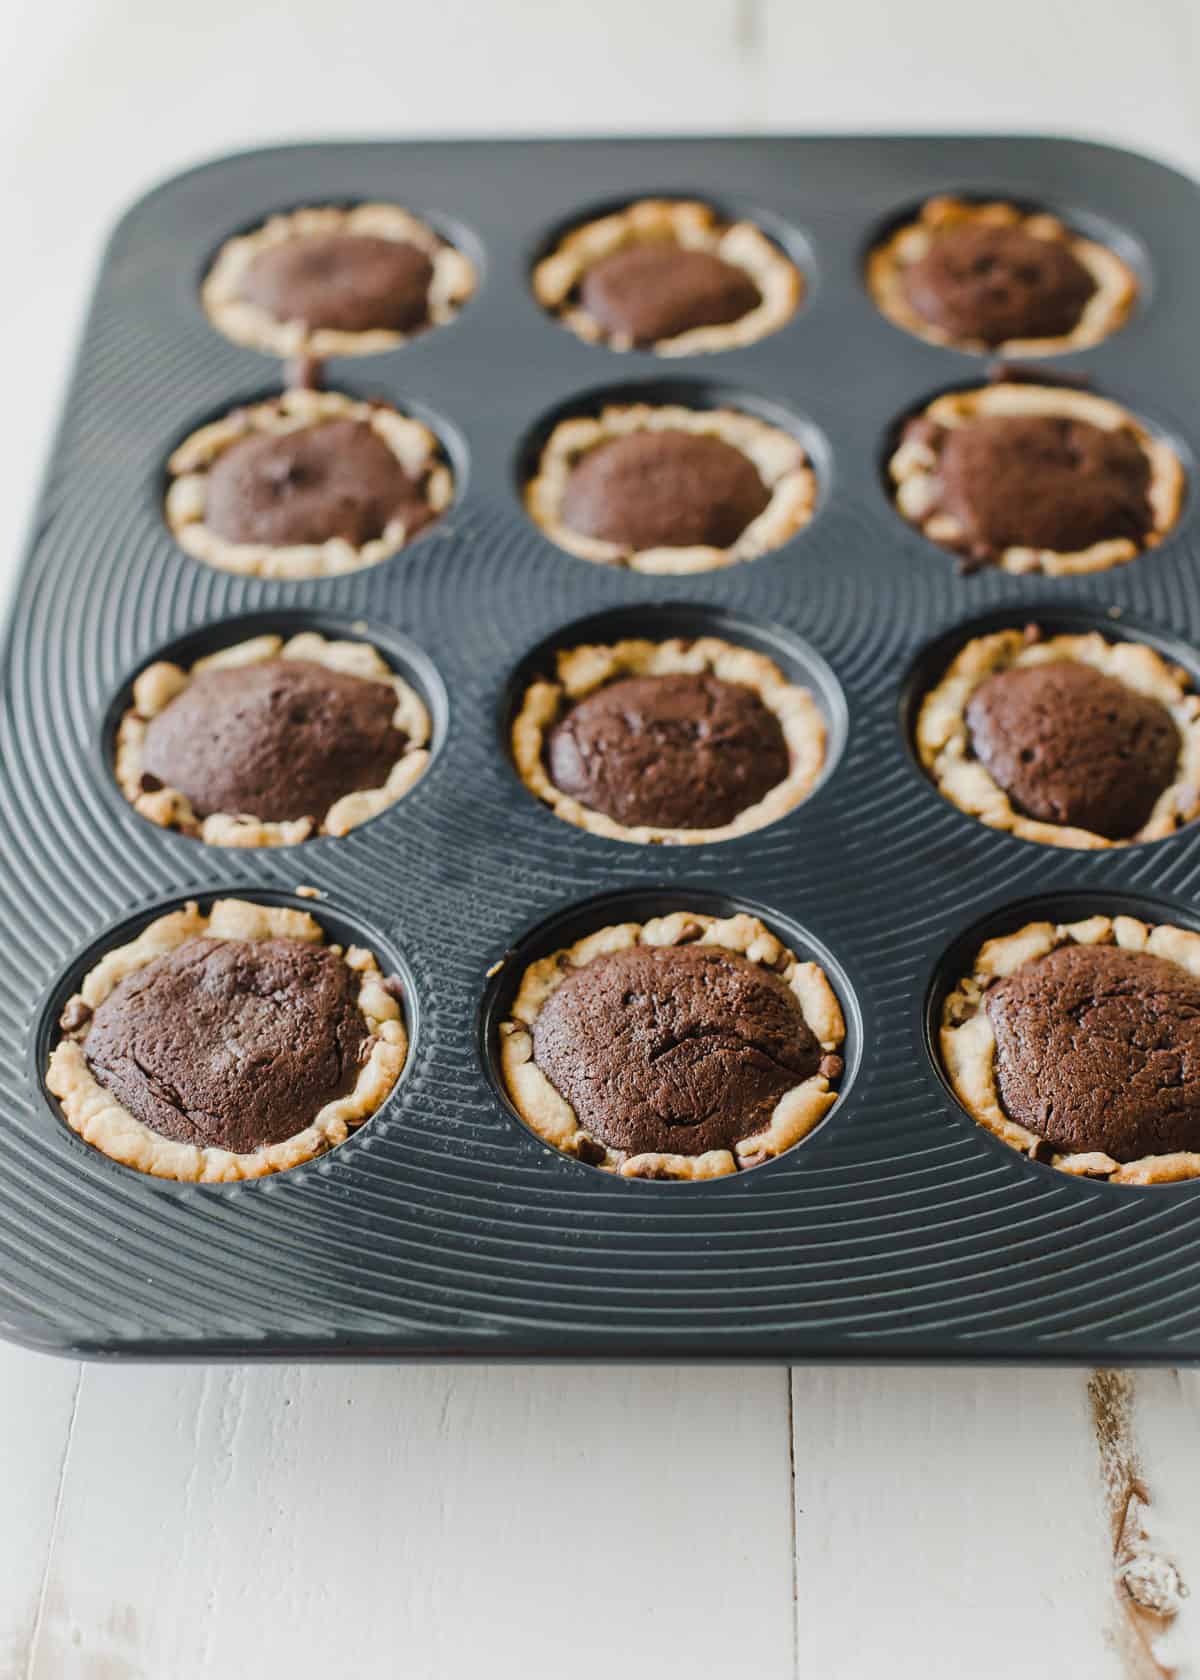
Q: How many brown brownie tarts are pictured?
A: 12